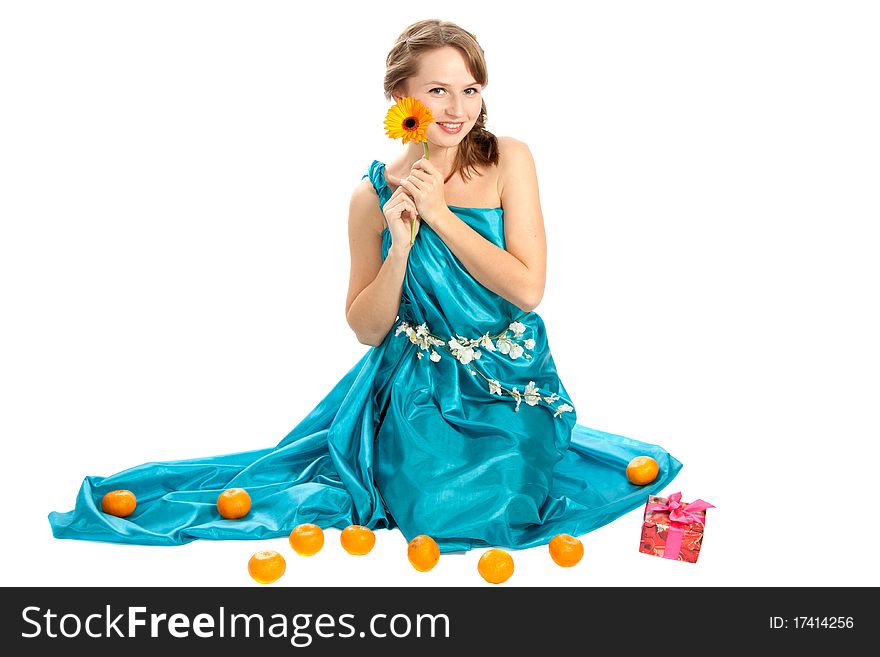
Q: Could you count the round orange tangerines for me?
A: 9